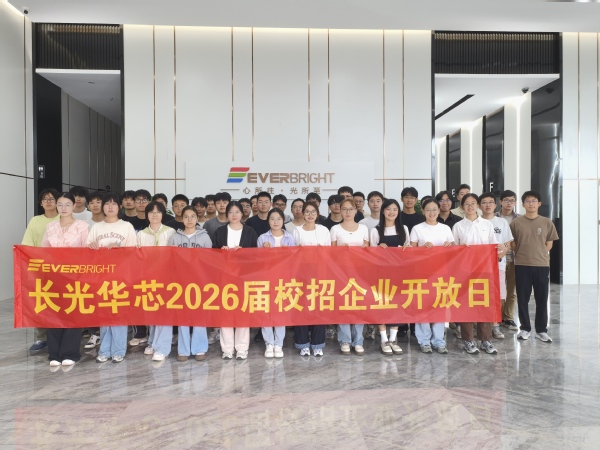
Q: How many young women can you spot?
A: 11